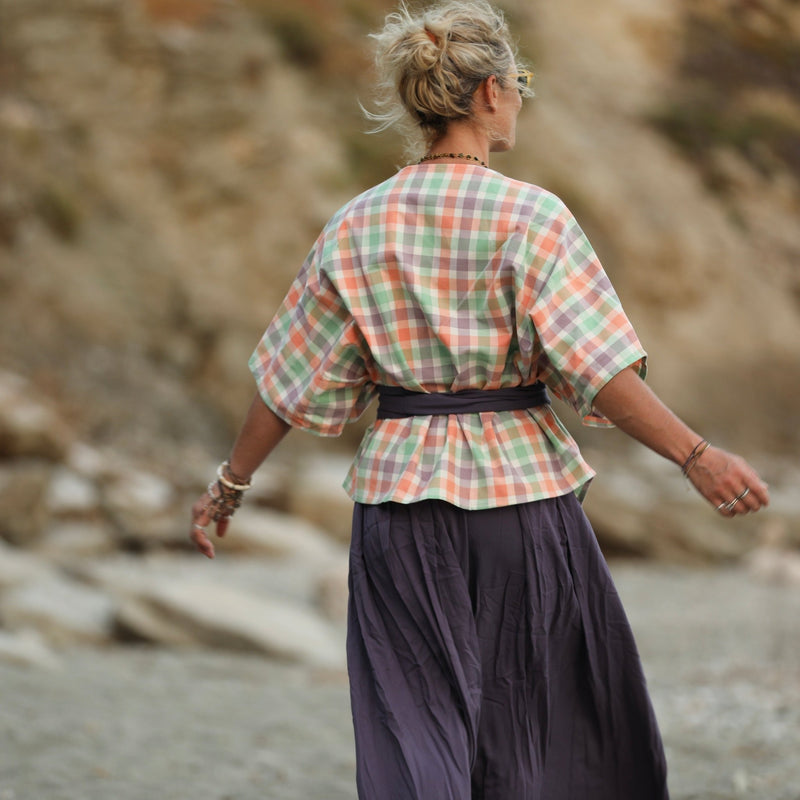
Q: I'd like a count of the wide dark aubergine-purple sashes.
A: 1